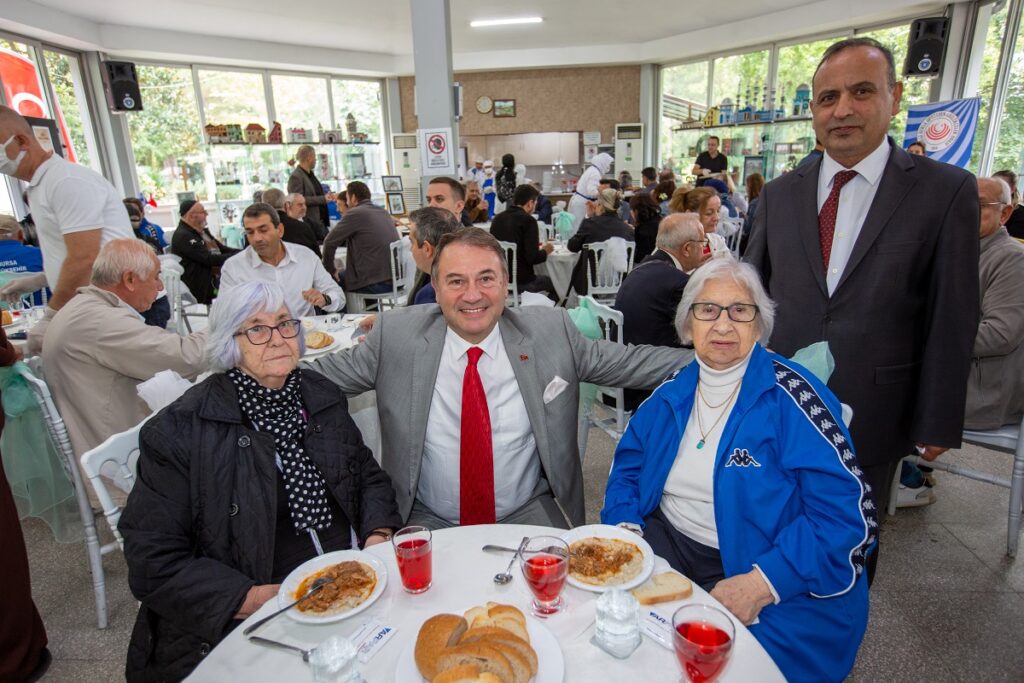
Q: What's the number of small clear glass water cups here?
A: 2